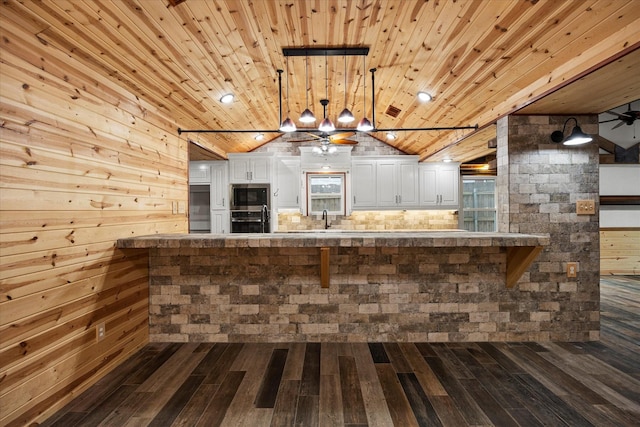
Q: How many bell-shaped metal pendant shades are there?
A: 5